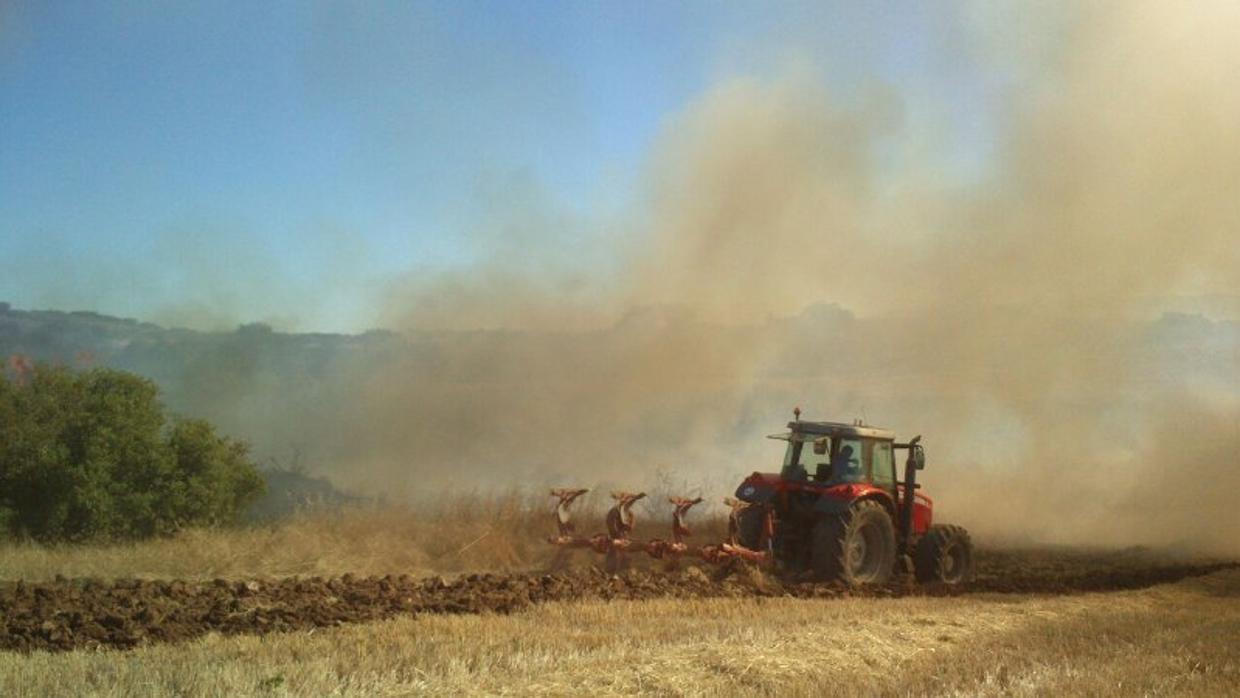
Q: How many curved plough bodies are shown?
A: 4